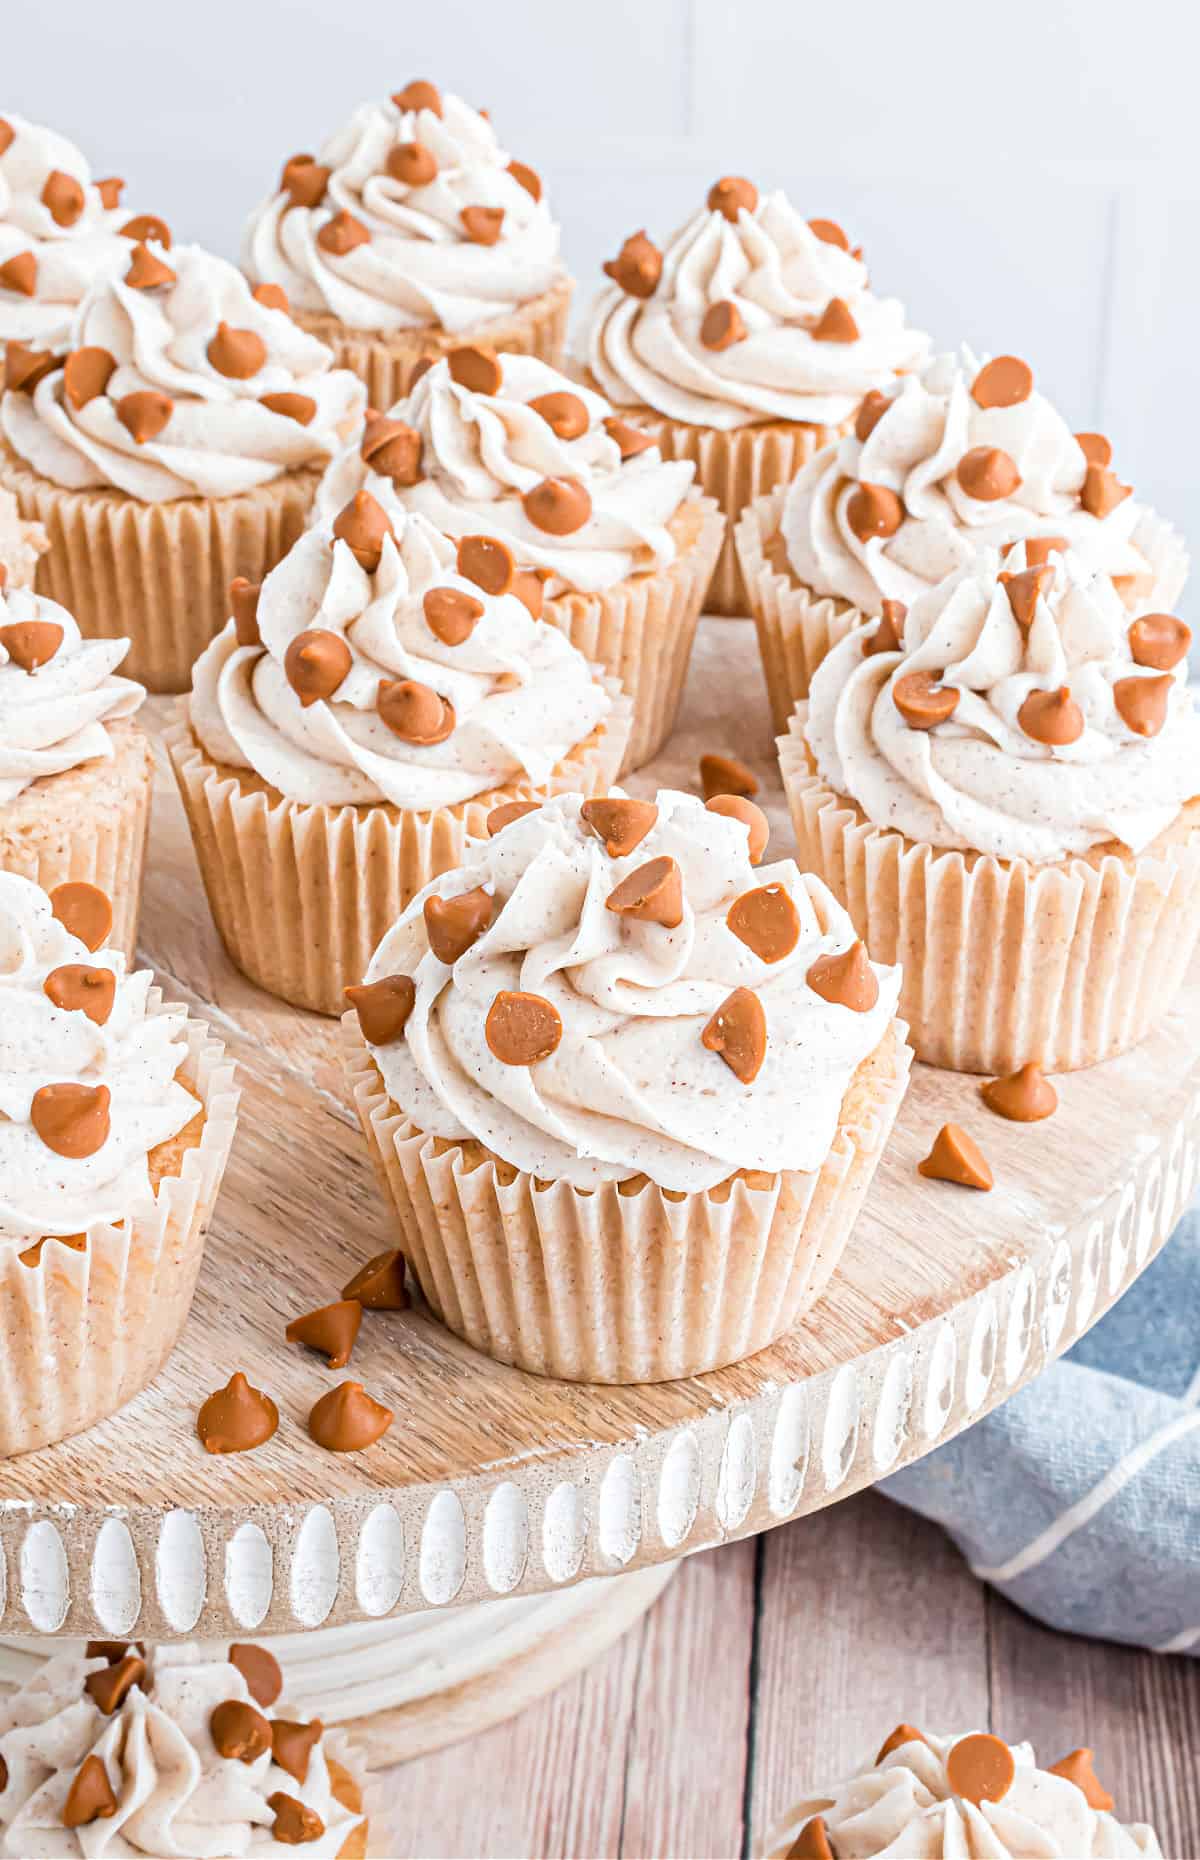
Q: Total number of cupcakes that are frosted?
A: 13